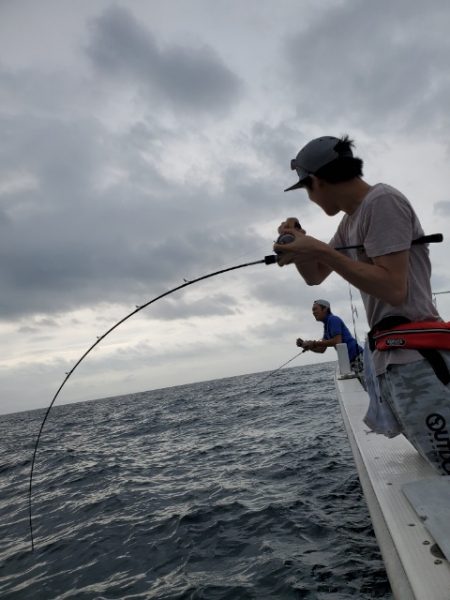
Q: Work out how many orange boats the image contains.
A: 0